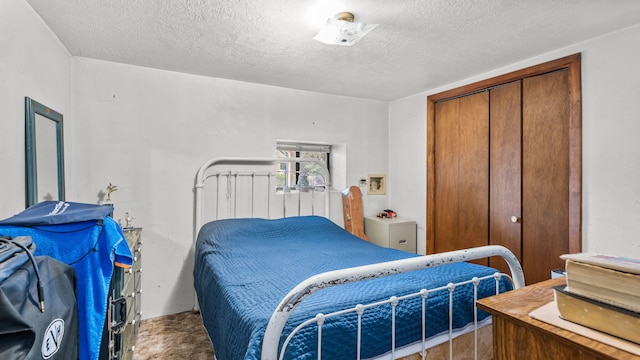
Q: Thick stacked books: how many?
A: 2